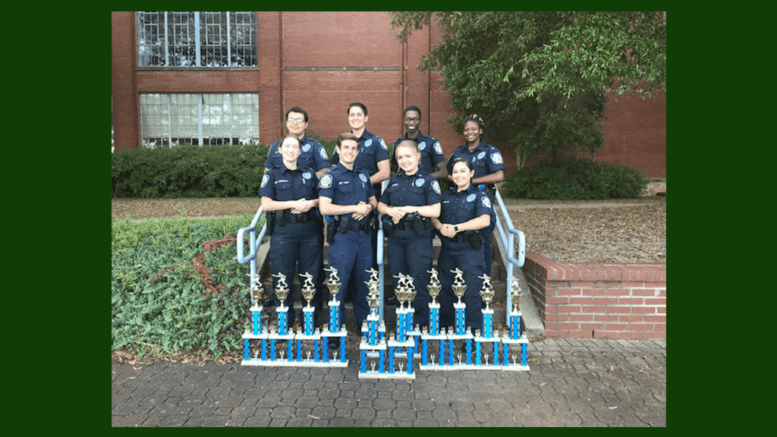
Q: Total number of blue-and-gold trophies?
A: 12